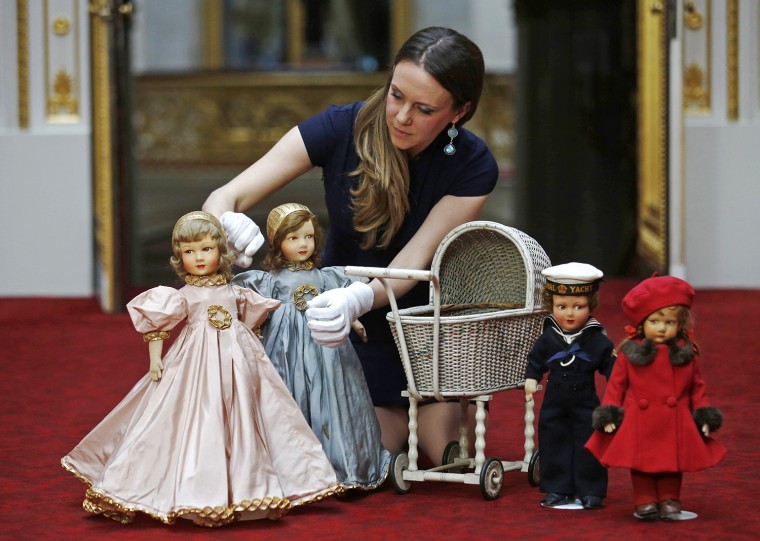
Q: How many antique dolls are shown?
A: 4